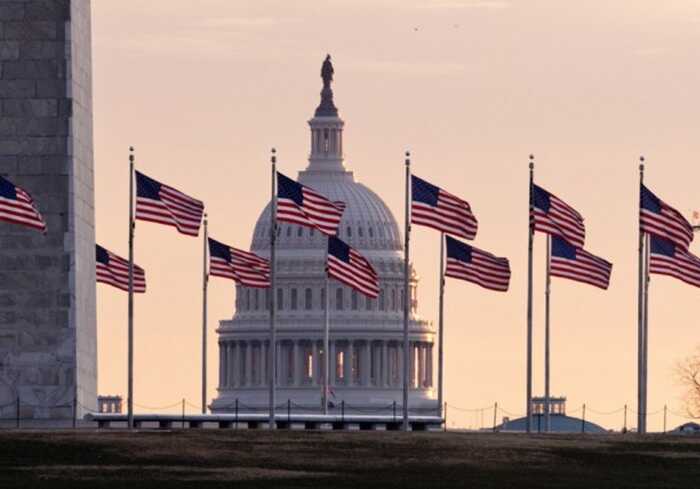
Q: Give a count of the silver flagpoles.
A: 10